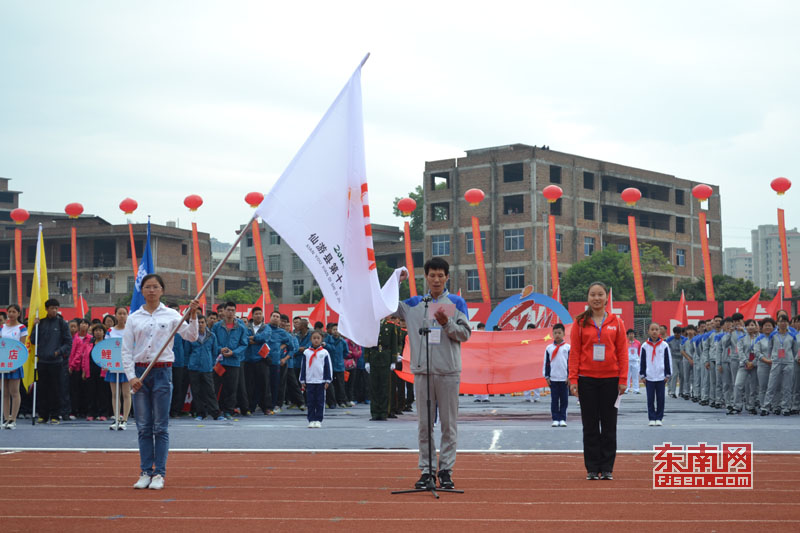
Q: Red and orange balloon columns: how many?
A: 11